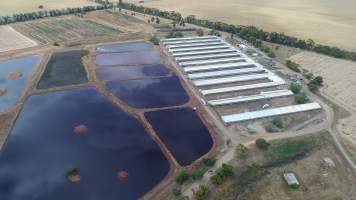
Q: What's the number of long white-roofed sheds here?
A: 13